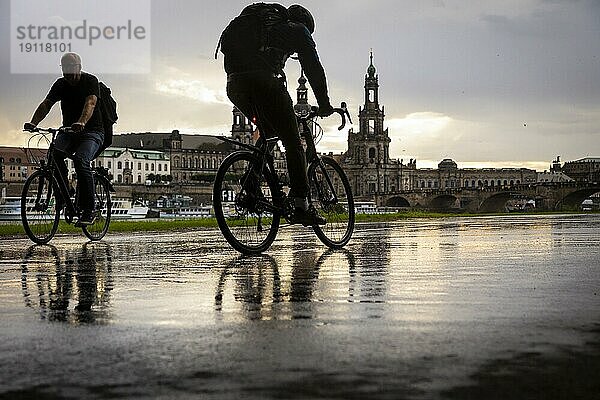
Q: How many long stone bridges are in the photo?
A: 1